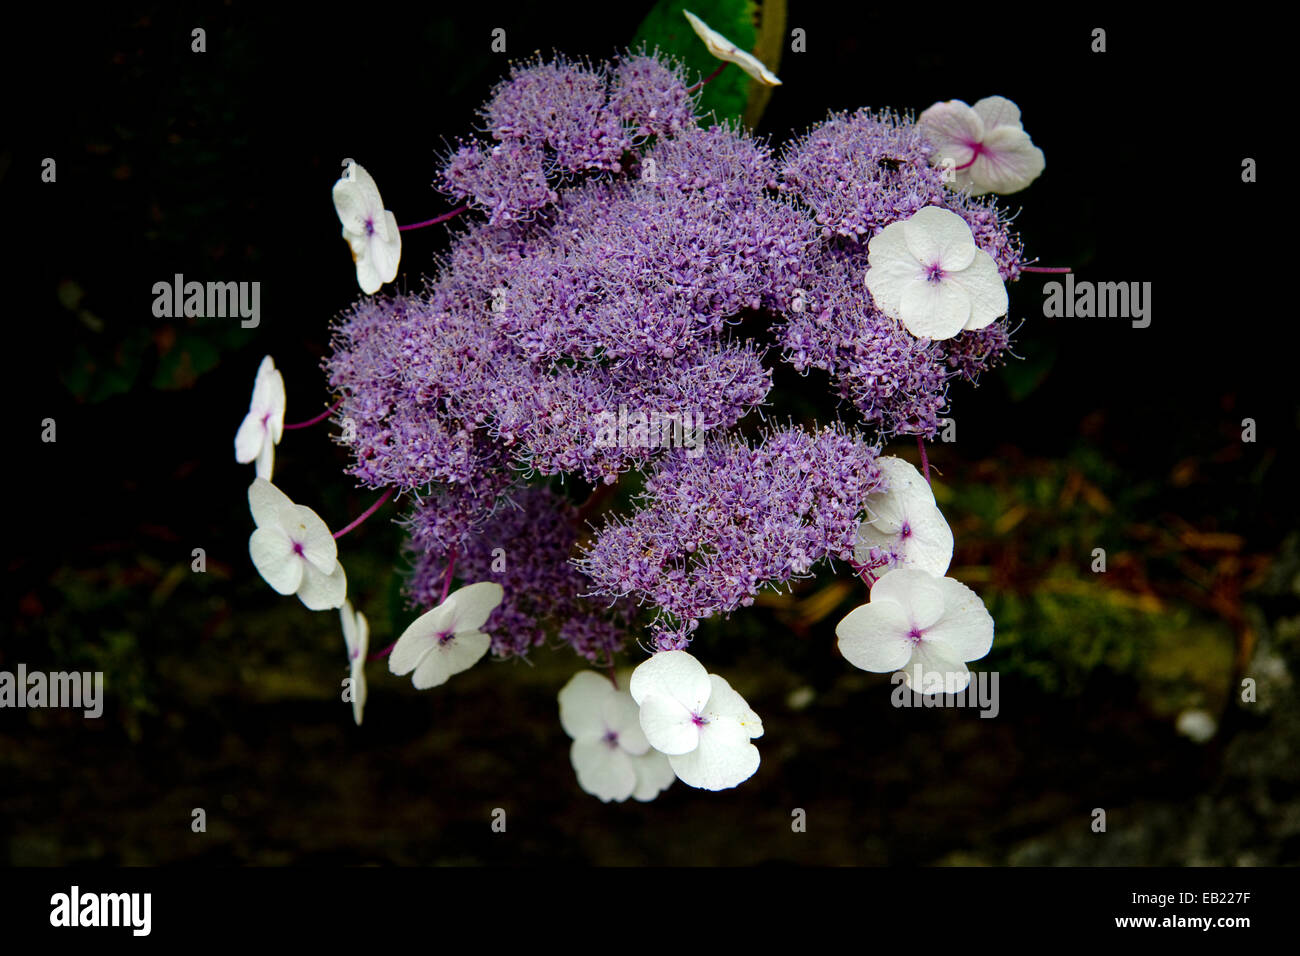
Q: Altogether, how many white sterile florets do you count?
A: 12